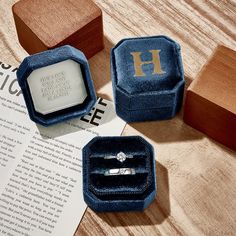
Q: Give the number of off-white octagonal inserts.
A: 1